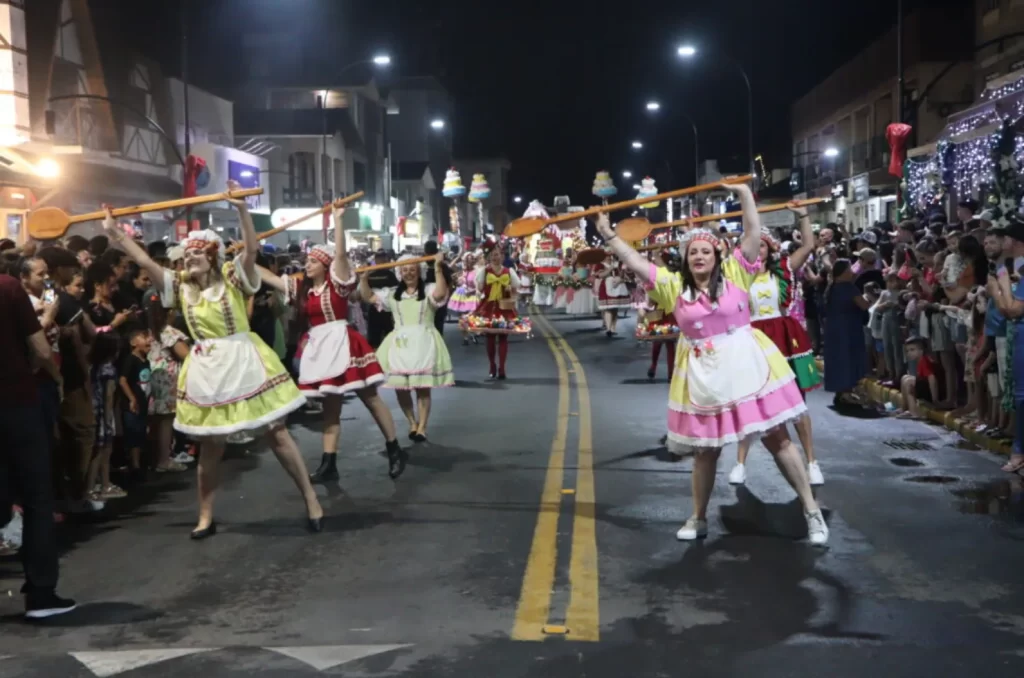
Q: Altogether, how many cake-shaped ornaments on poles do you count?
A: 4